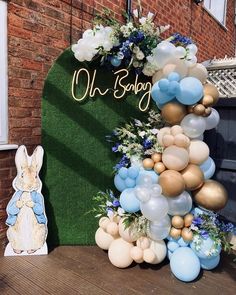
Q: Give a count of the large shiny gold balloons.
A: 5